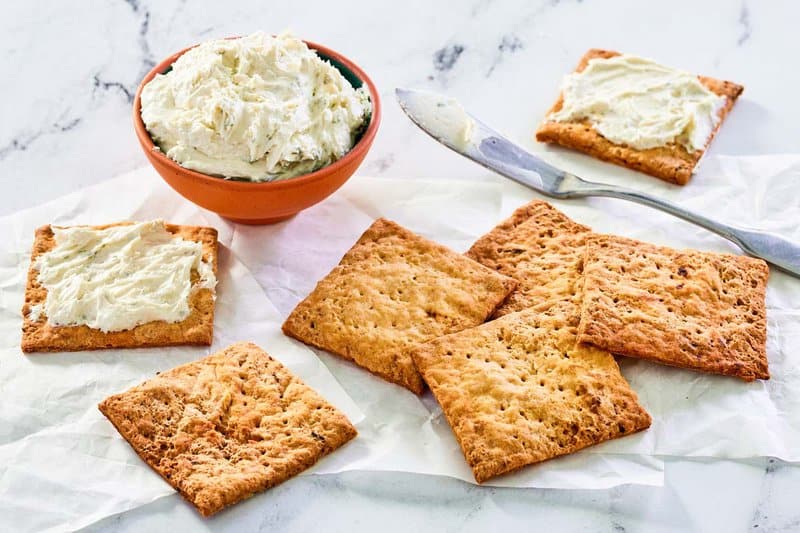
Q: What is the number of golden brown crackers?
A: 7